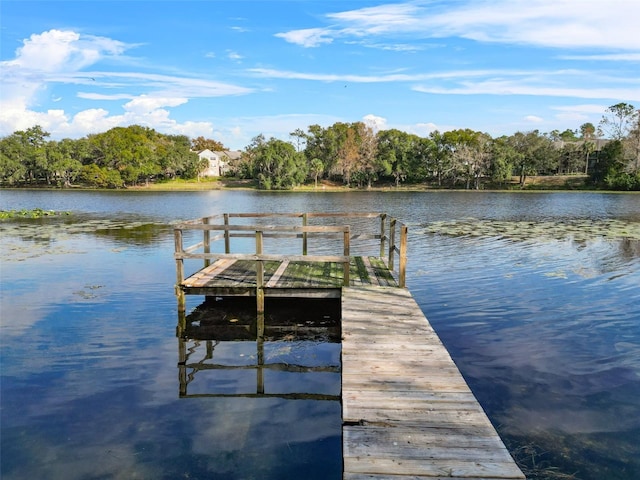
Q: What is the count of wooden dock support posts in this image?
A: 9